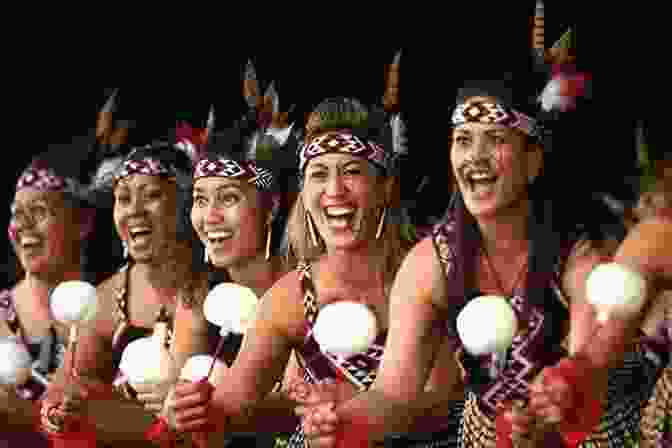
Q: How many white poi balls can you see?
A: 8